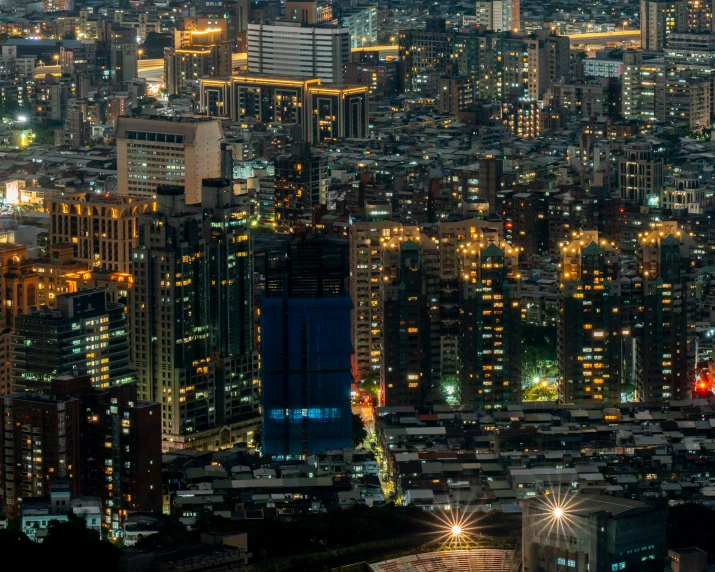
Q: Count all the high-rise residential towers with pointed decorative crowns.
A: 4